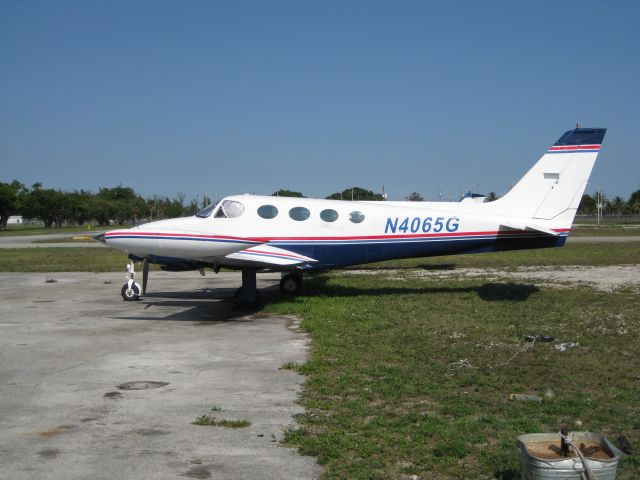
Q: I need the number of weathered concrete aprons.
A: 1